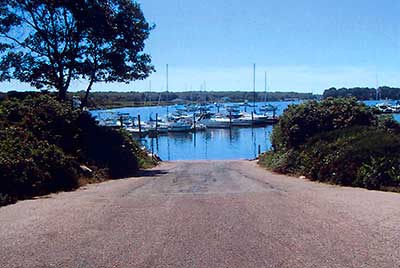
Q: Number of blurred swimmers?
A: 0